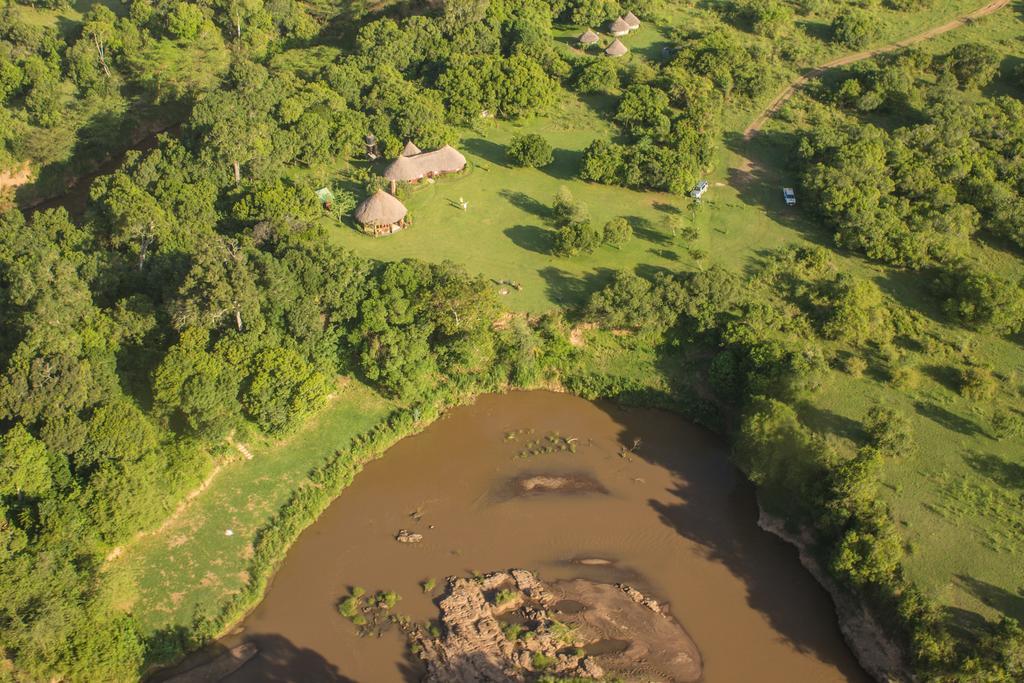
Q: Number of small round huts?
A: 4